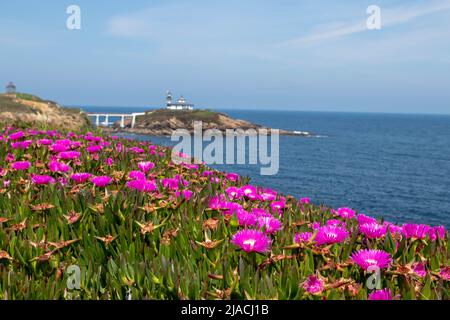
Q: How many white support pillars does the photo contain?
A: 4